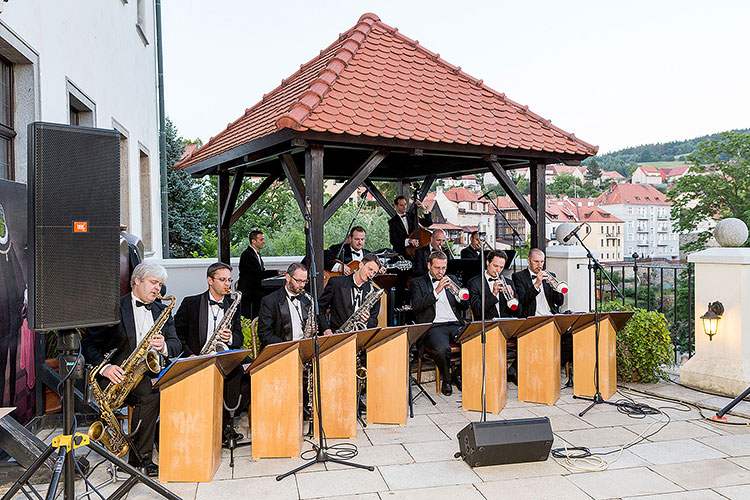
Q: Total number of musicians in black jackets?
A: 12